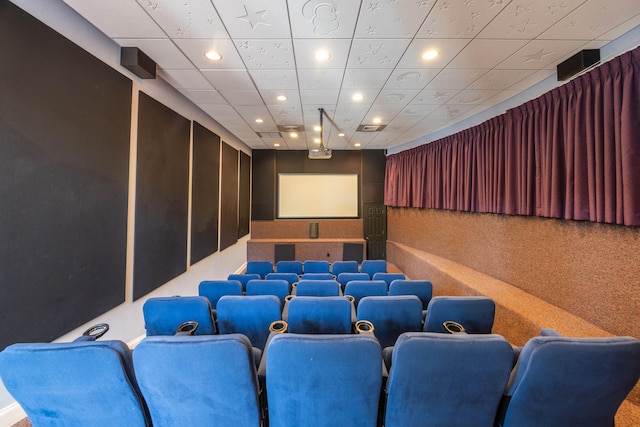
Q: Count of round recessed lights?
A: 13